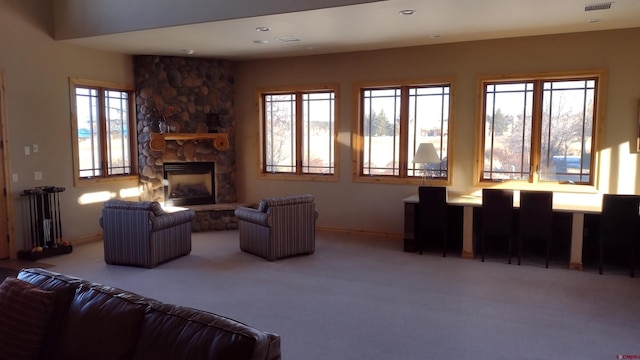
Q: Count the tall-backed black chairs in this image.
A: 4